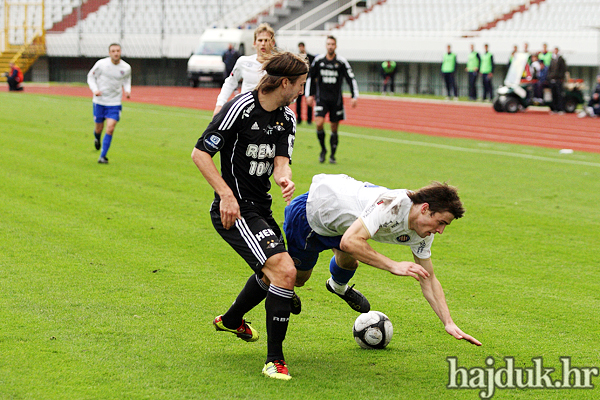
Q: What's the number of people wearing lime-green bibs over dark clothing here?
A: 7